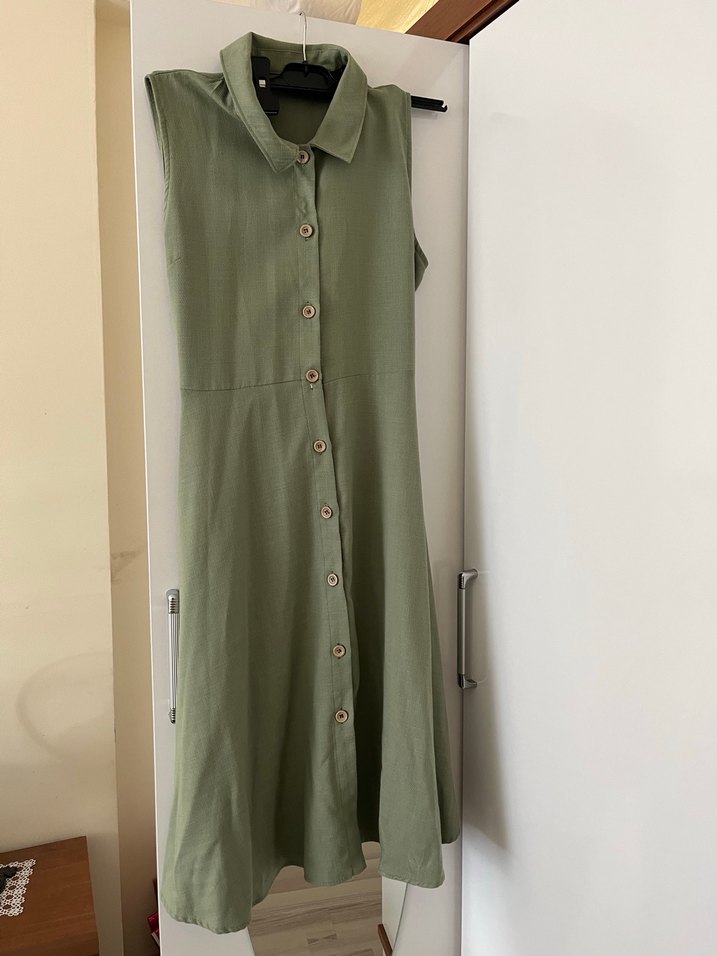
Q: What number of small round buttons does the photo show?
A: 9